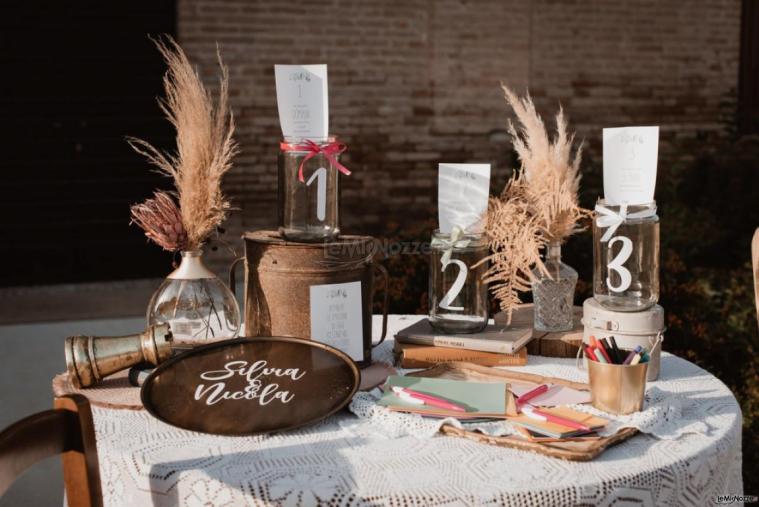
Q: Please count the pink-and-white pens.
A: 2